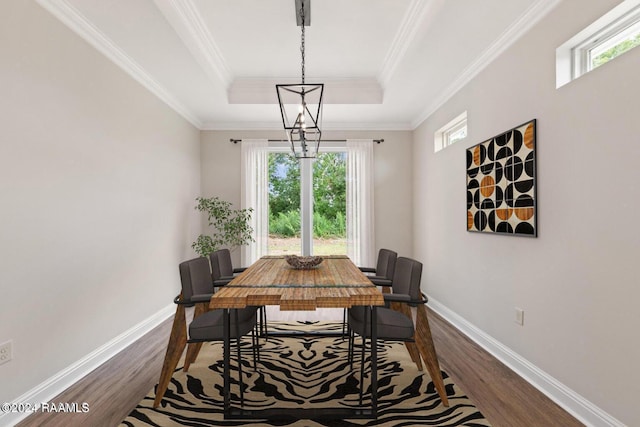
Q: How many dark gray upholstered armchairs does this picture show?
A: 4